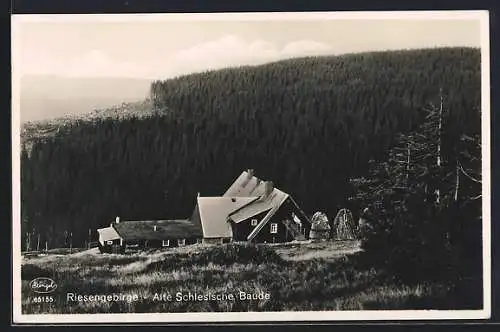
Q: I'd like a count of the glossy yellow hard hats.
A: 0